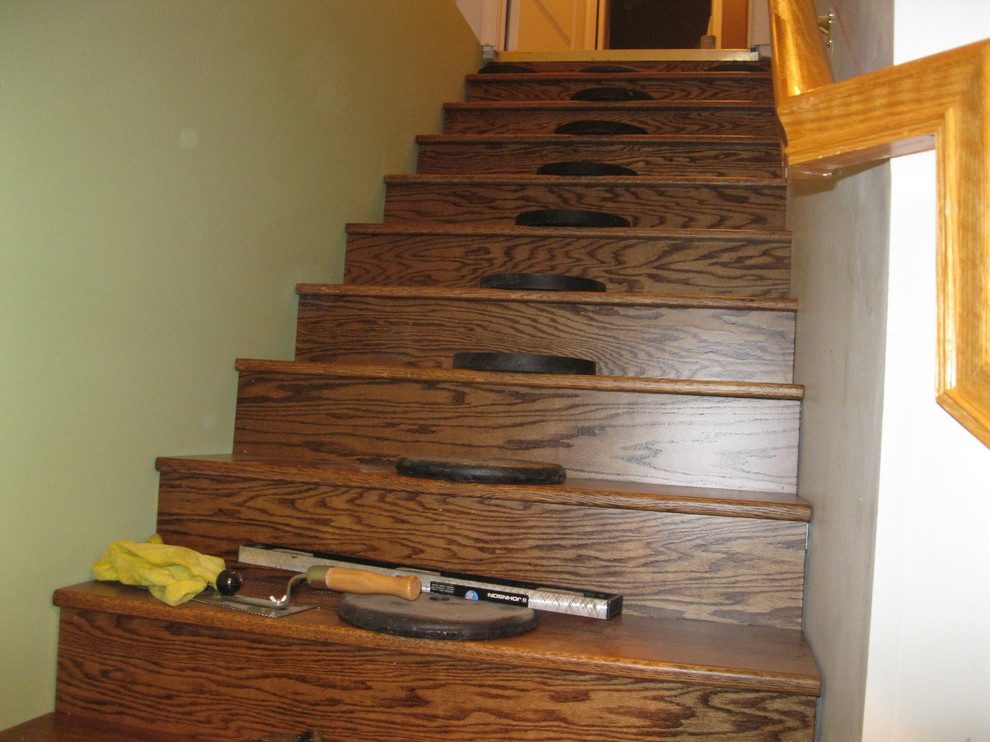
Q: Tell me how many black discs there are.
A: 11